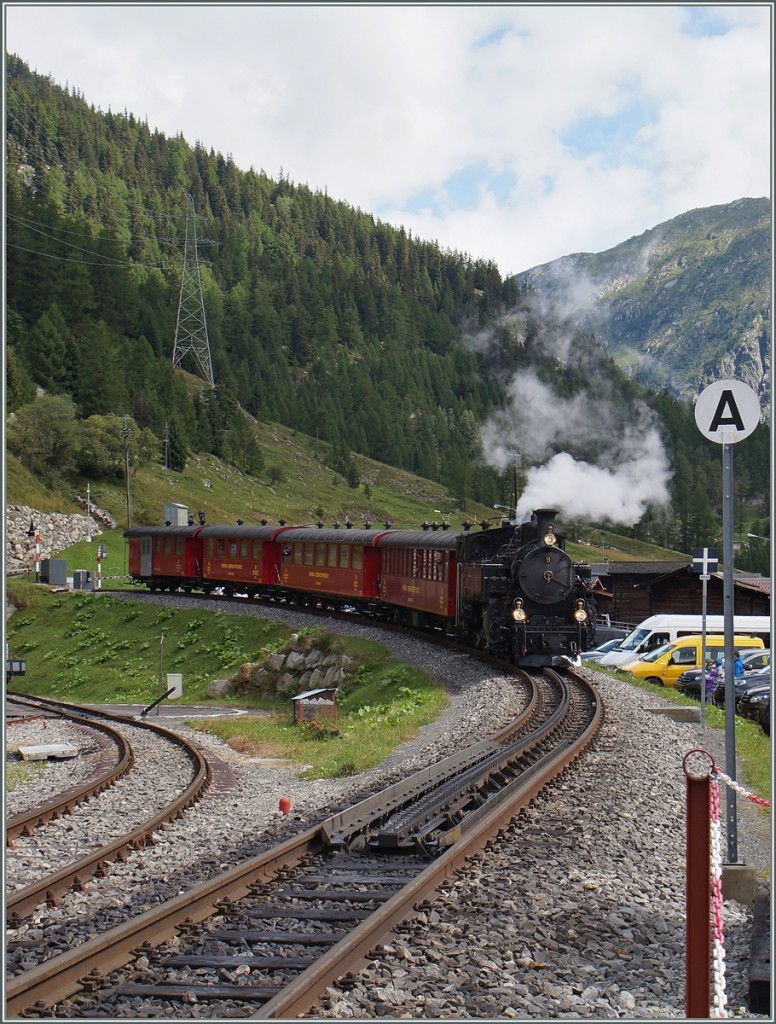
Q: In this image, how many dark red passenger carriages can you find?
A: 4